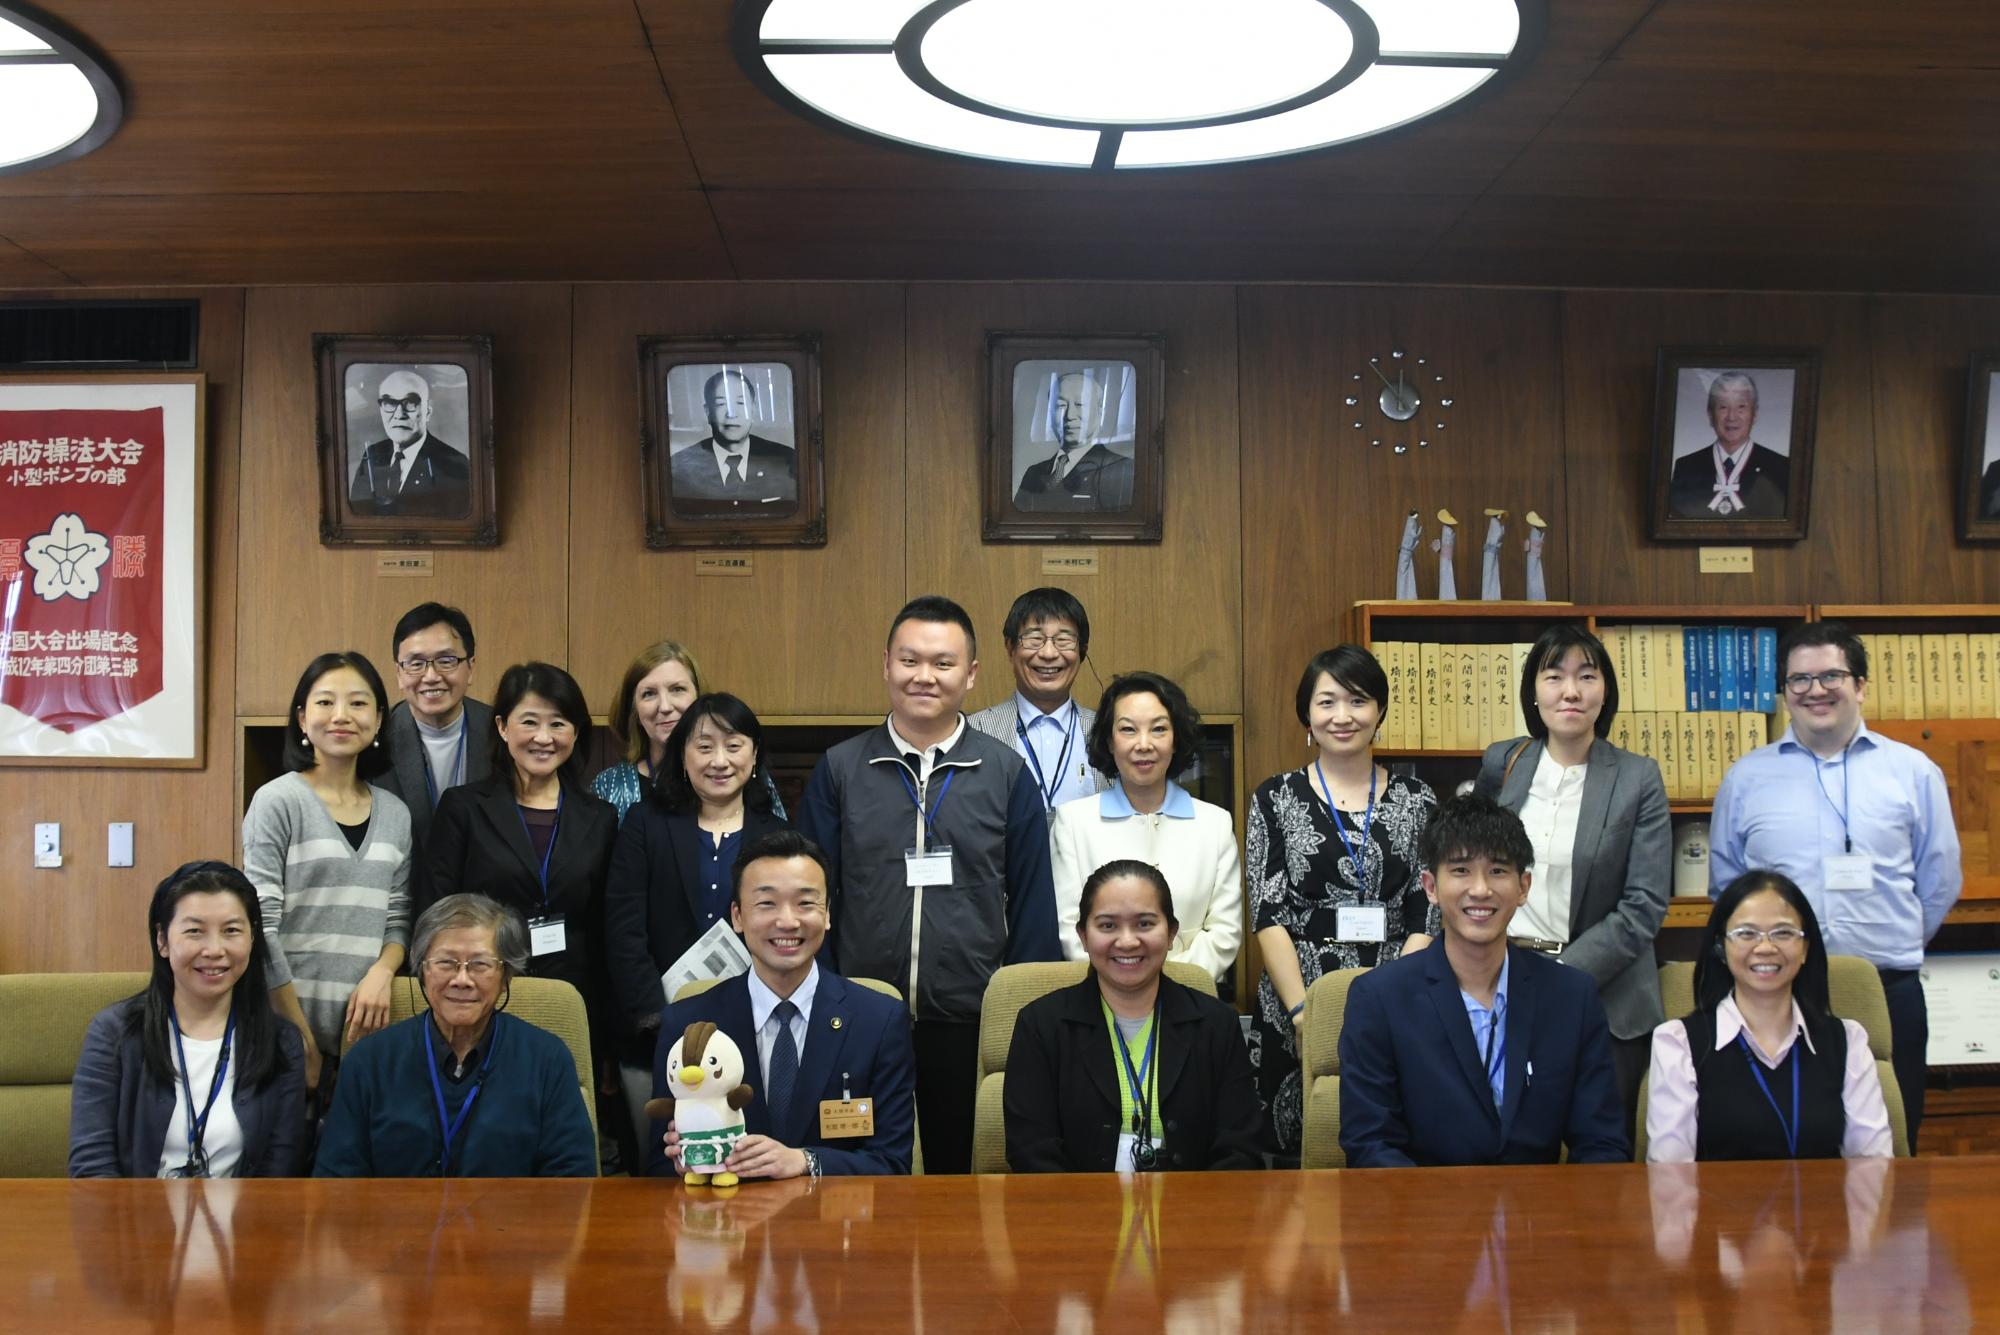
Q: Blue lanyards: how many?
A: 12